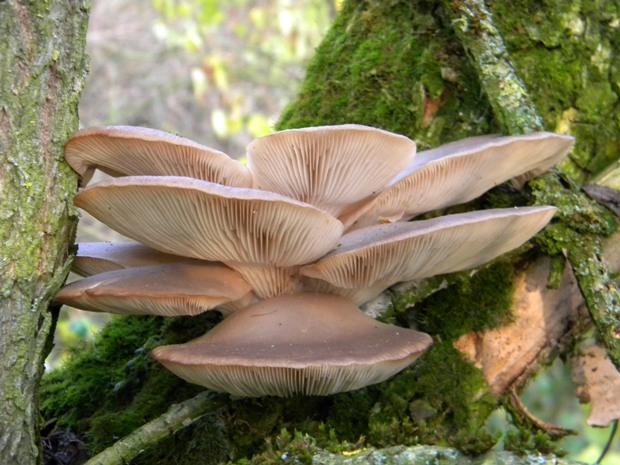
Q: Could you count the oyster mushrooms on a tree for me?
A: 8